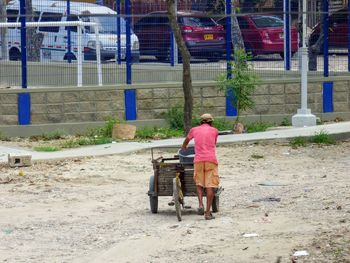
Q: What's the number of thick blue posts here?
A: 4